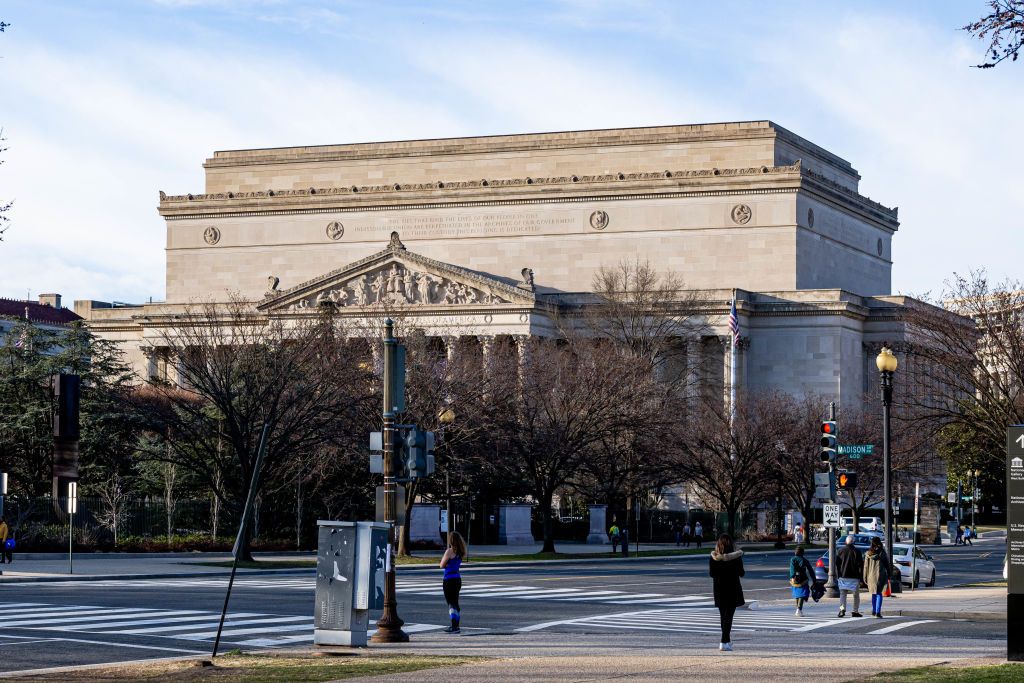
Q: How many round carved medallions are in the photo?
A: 6